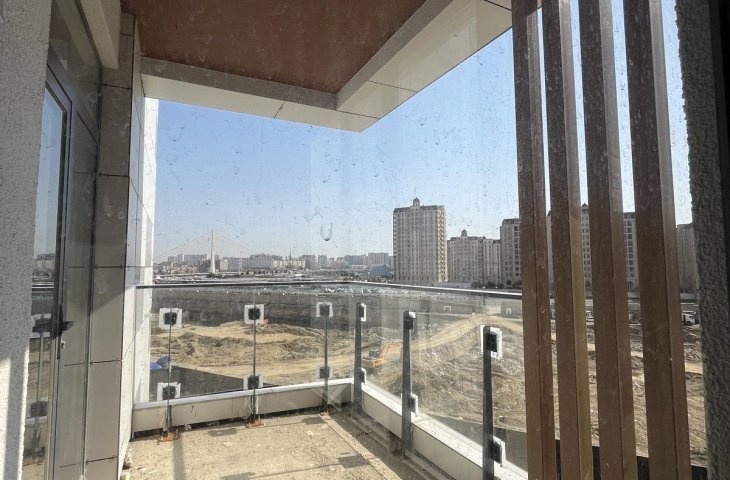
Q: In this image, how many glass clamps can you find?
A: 12